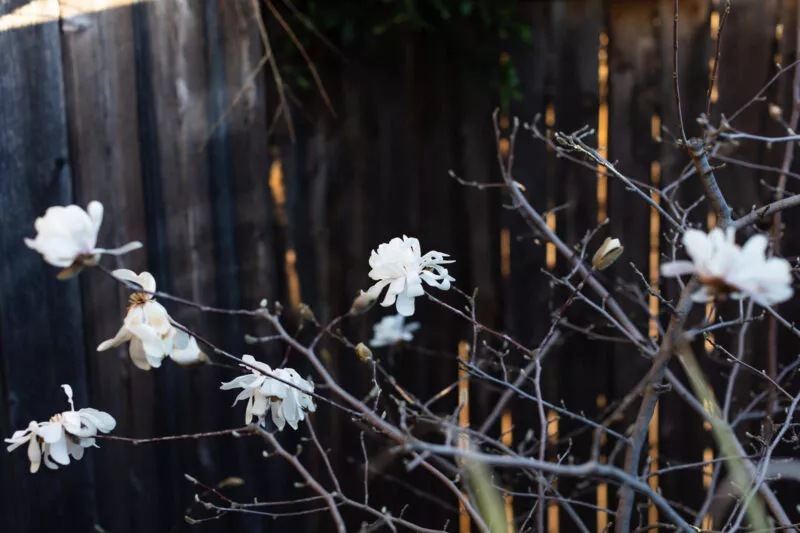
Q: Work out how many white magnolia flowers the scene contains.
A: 7